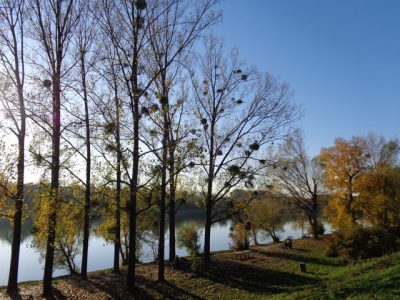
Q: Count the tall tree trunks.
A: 8